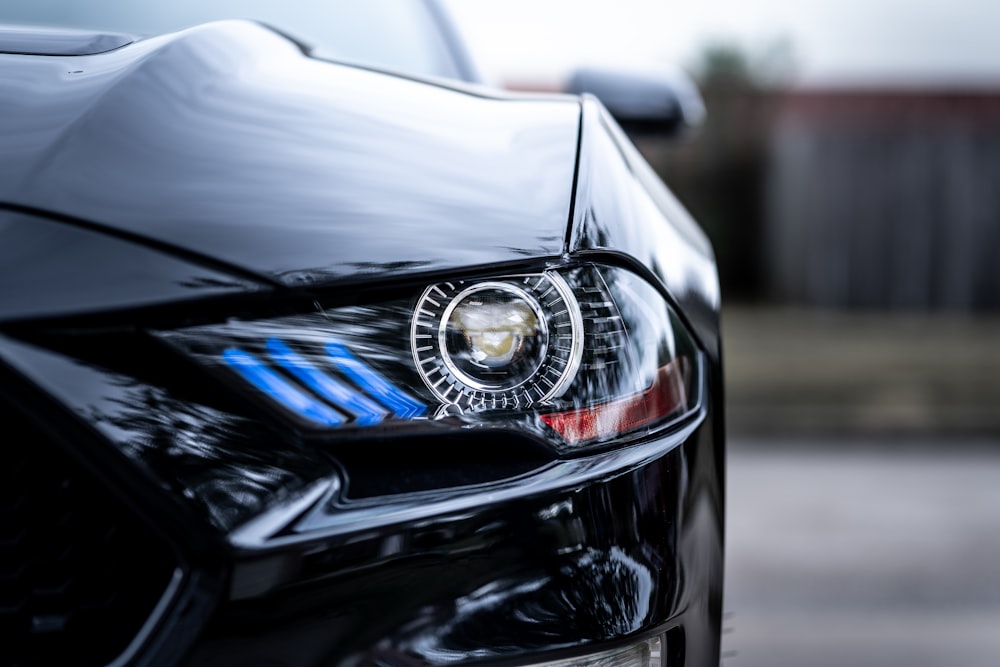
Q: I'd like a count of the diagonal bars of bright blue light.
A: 3